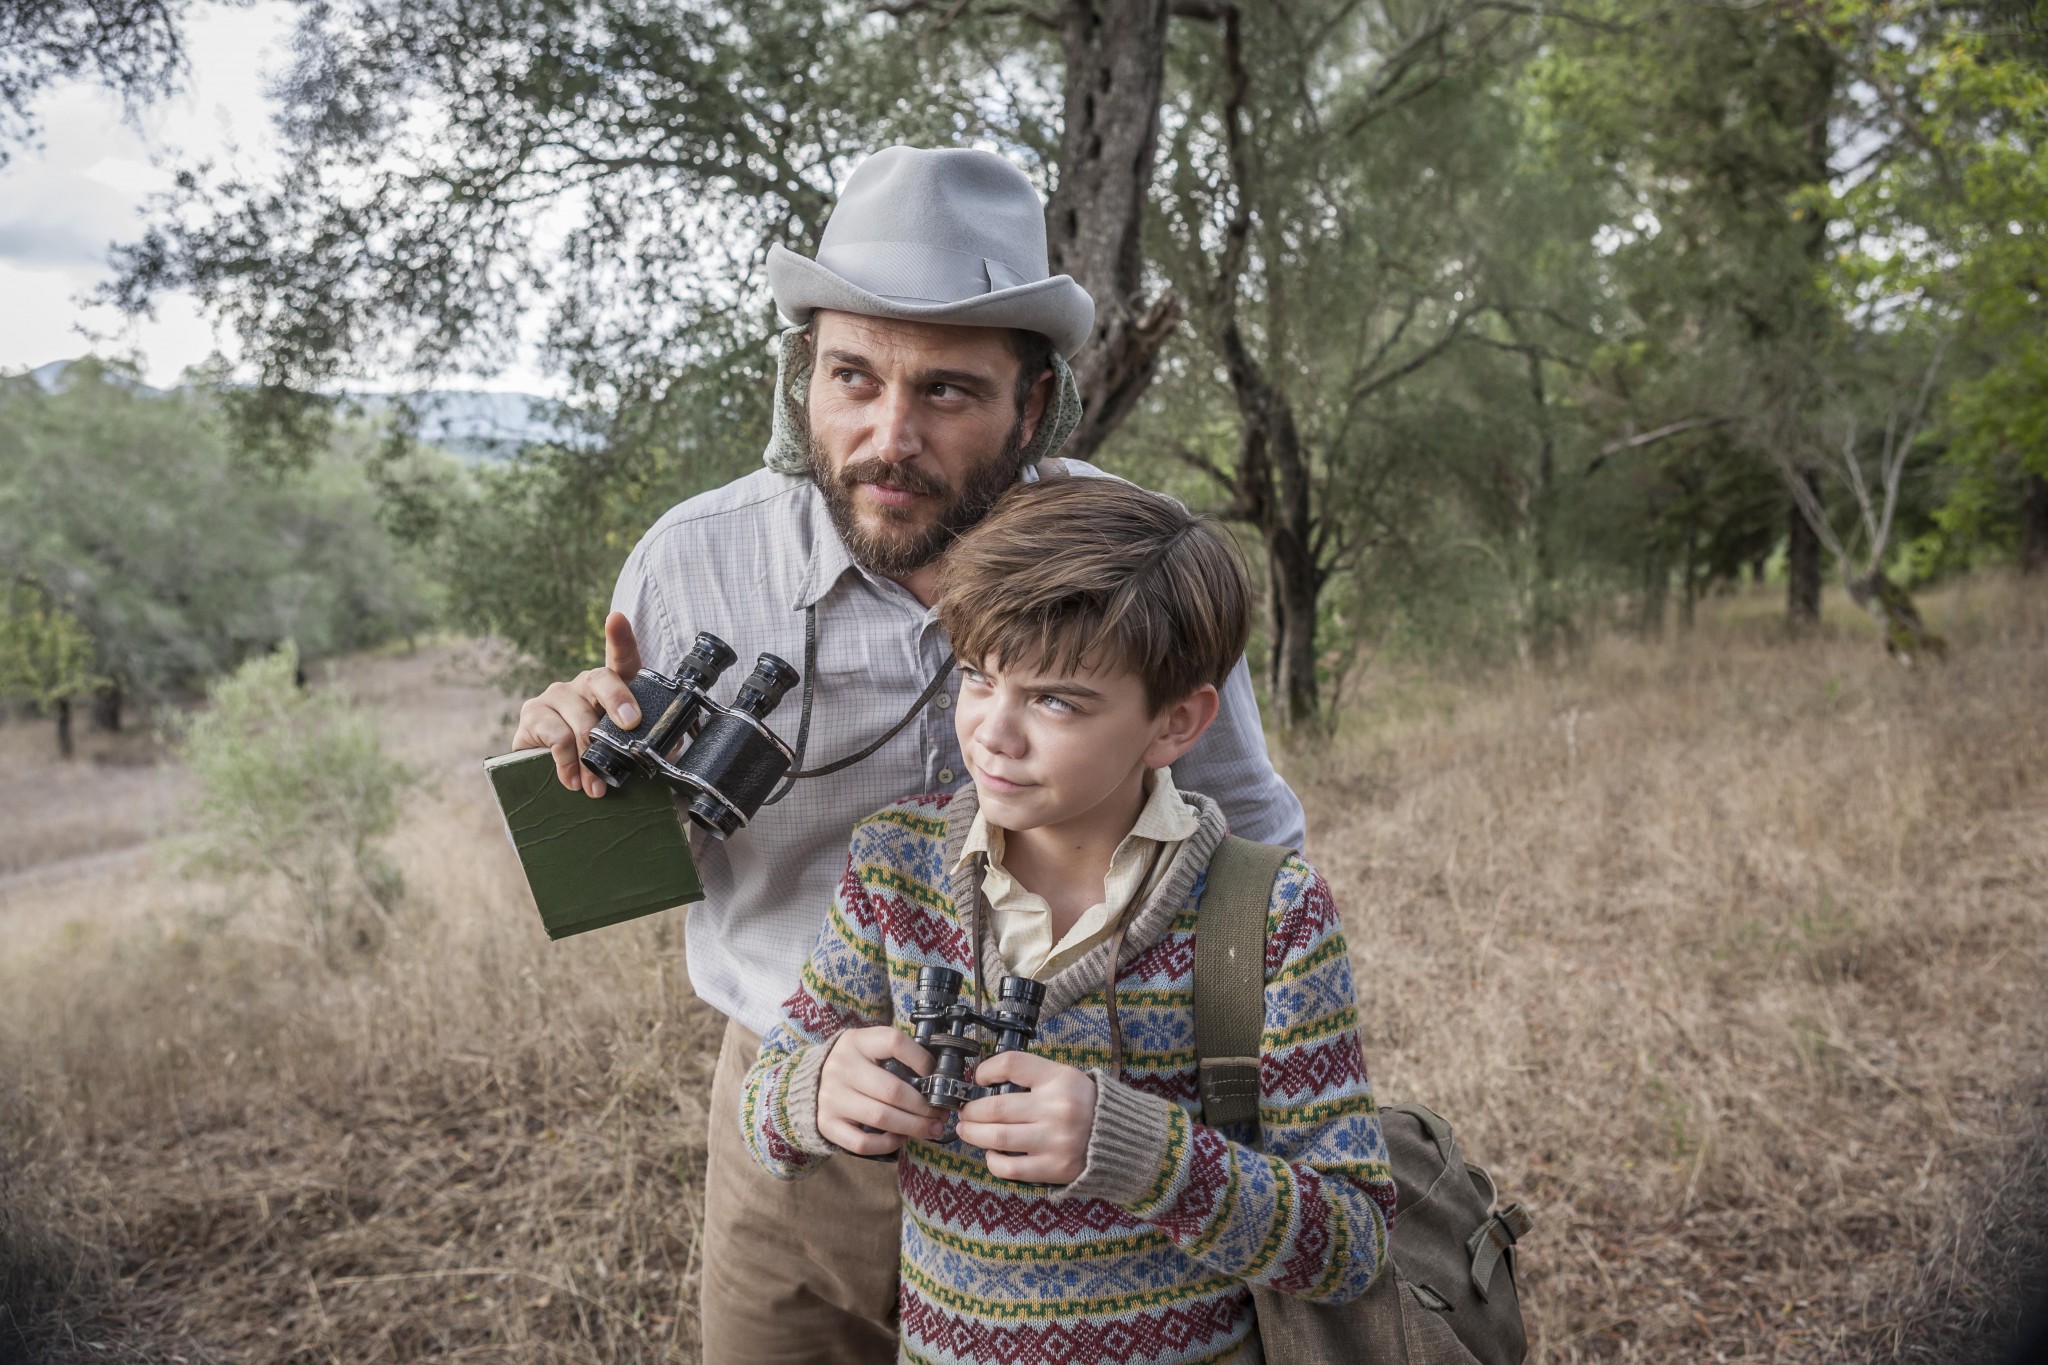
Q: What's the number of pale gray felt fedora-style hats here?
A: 1